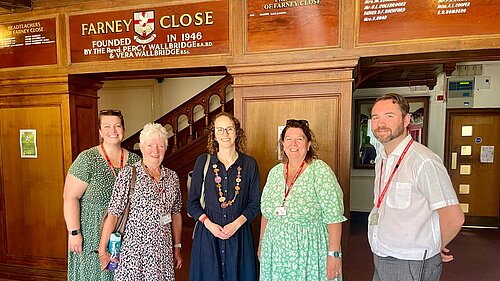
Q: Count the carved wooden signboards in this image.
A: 4